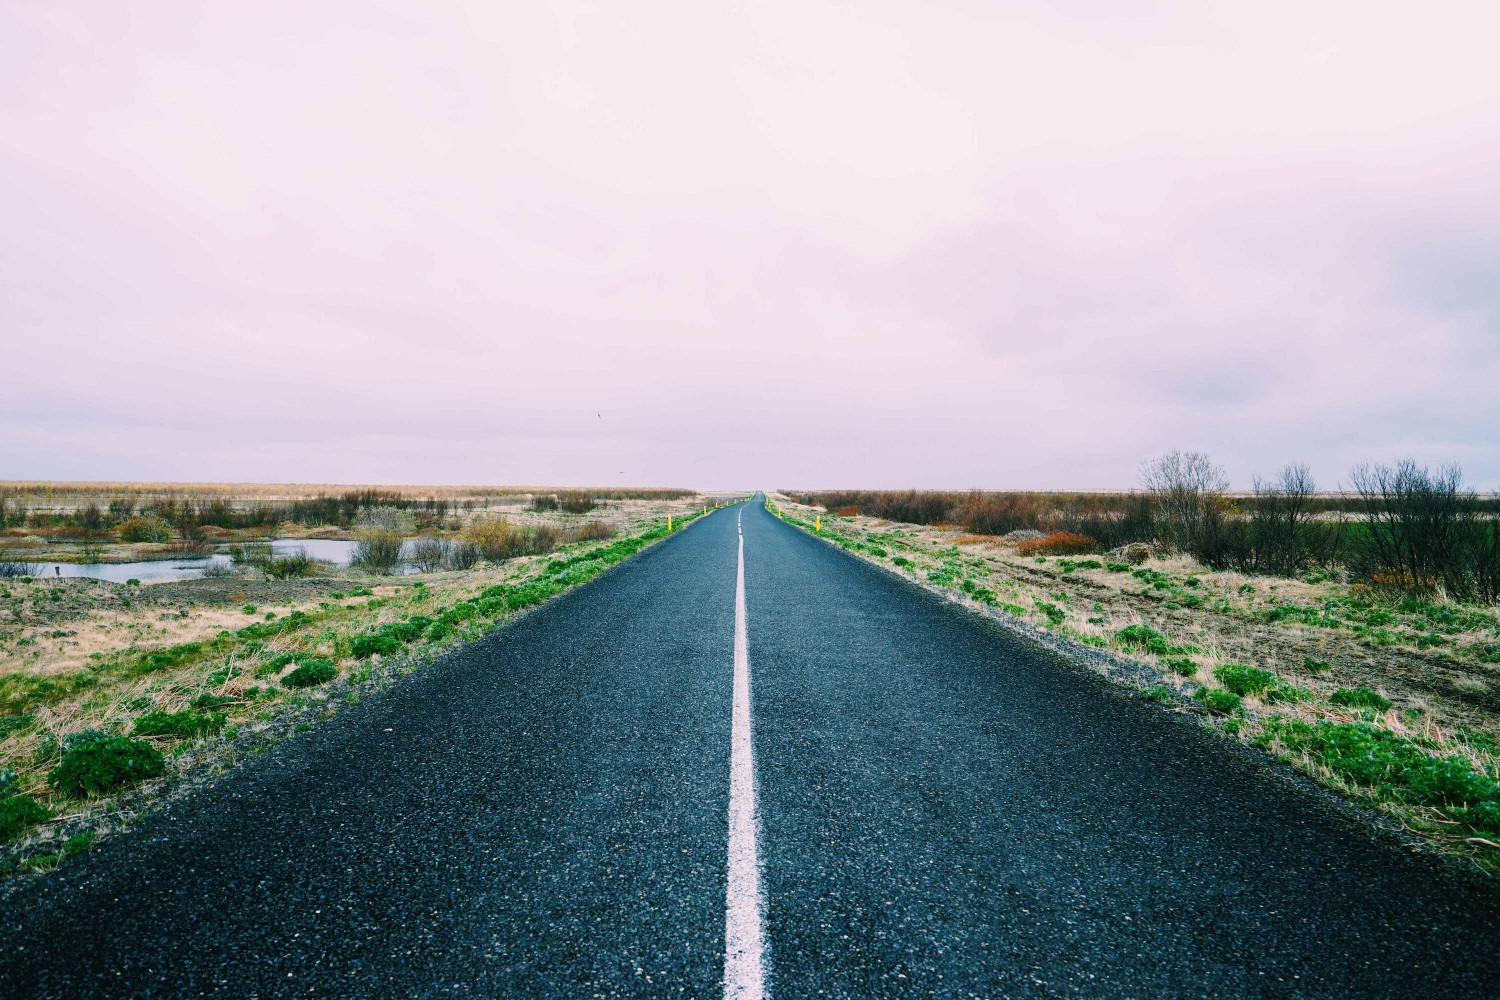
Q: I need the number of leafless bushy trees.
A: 3